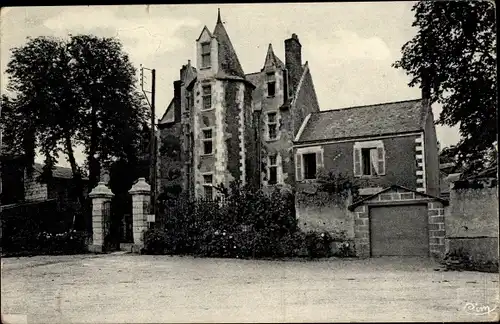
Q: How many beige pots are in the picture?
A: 0